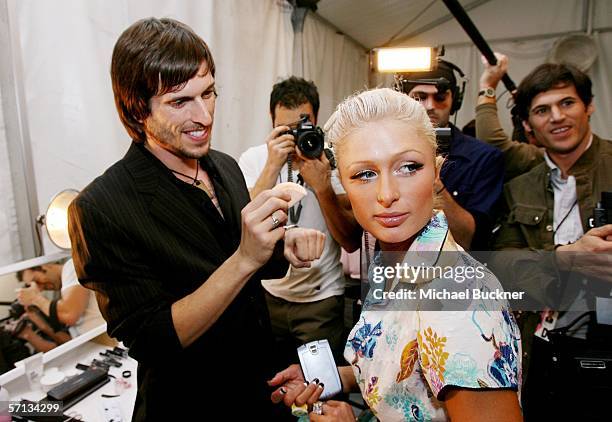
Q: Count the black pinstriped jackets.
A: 1